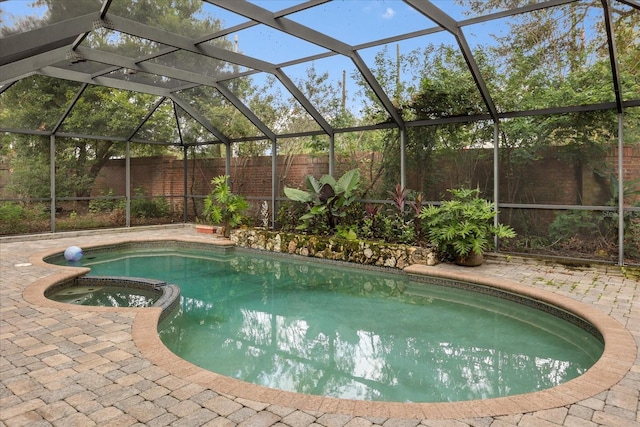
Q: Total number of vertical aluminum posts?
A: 9